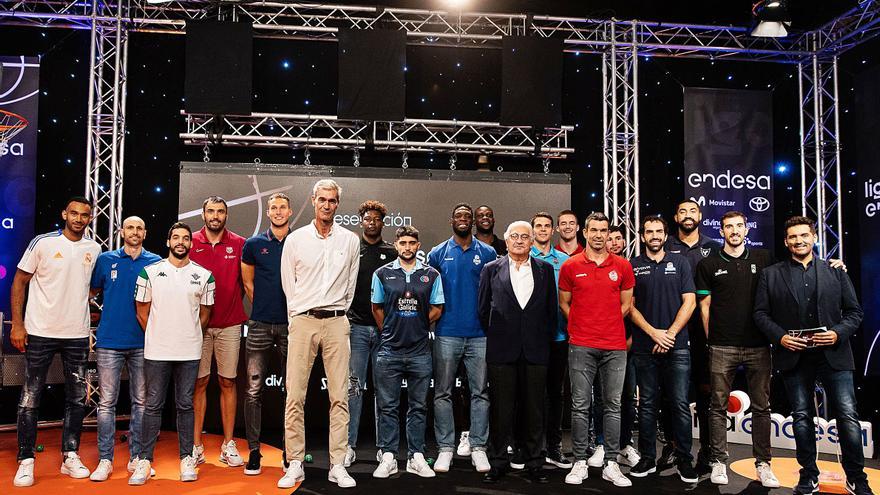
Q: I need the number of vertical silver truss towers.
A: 3